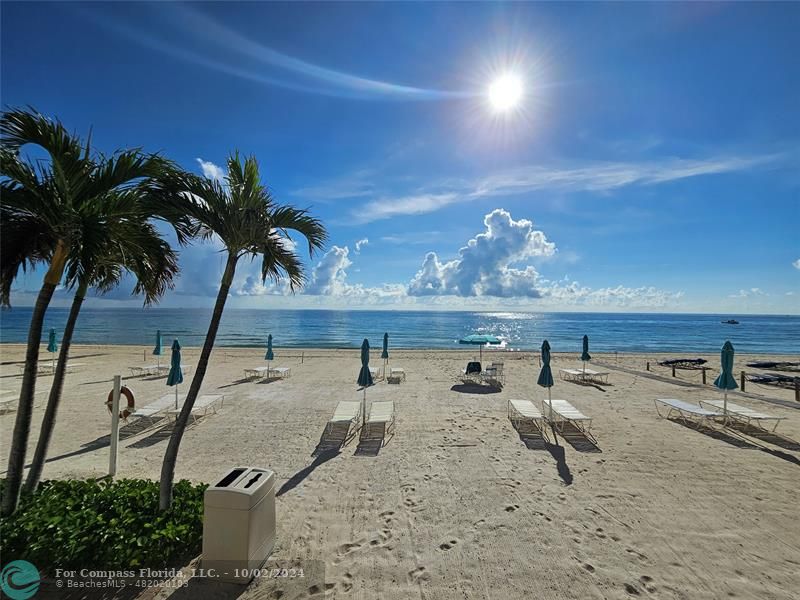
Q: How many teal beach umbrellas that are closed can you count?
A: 9